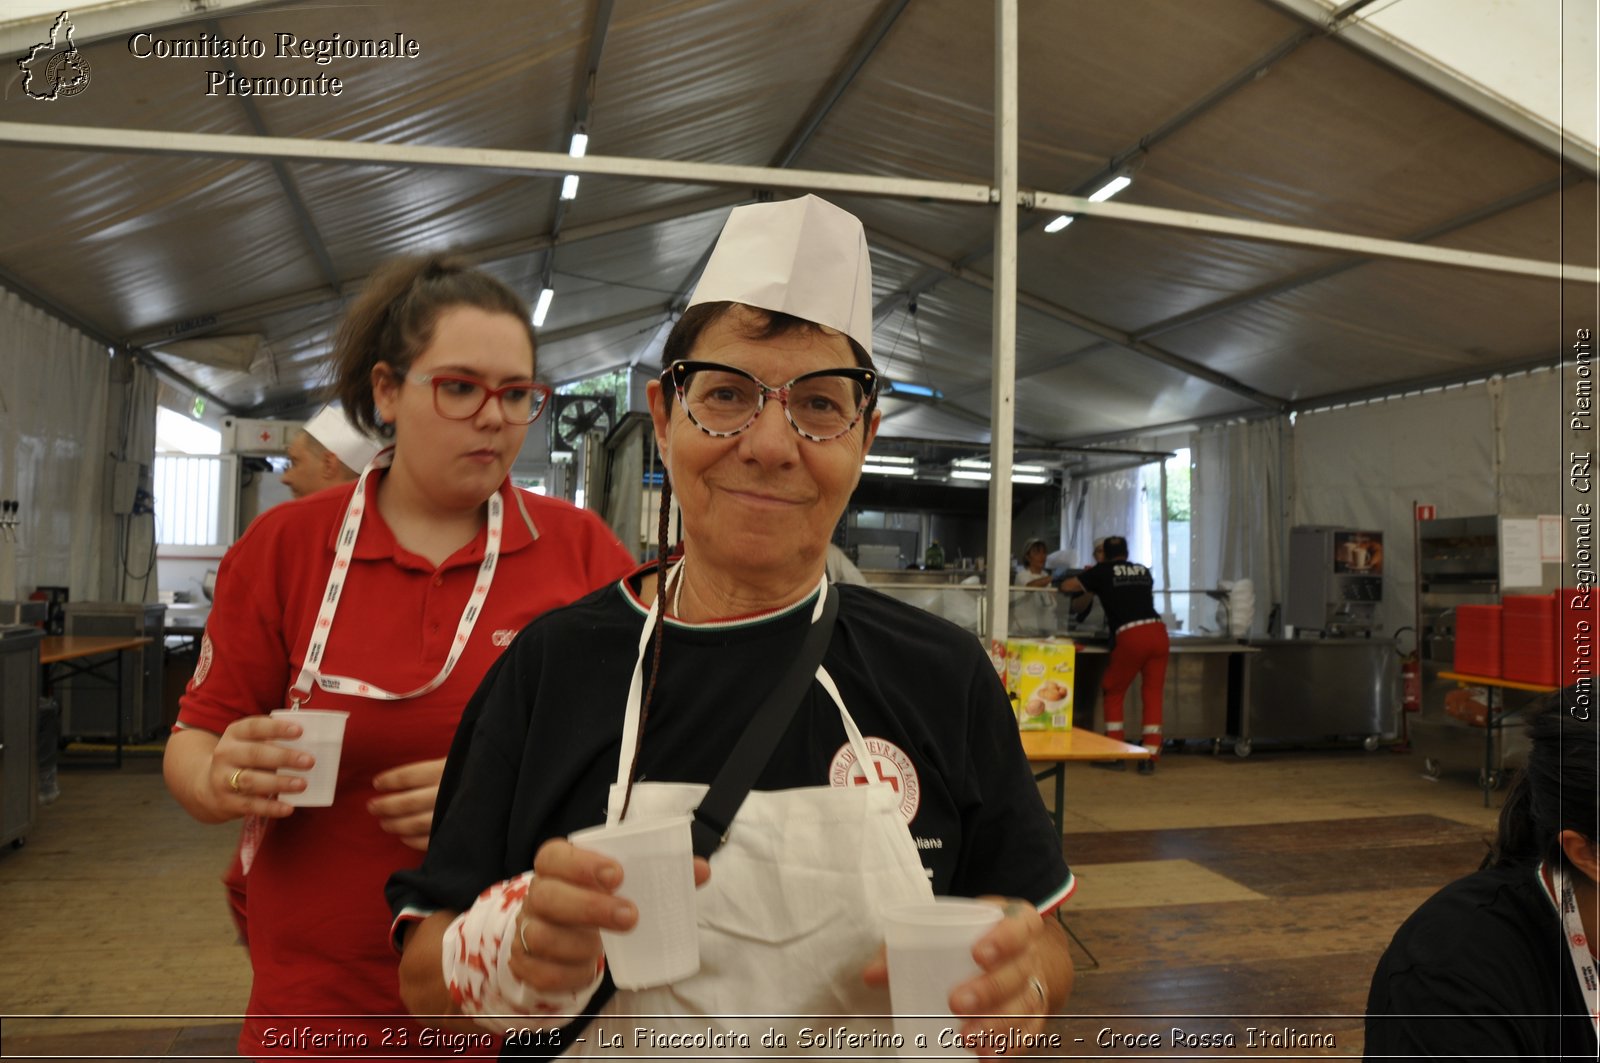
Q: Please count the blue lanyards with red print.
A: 0